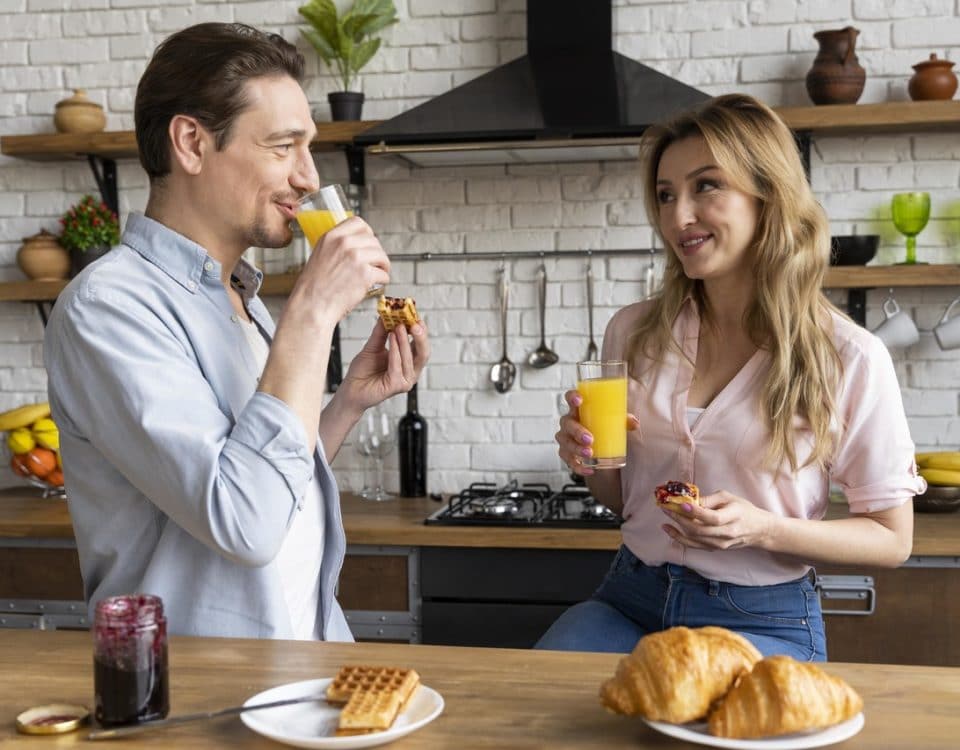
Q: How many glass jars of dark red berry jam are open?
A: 1